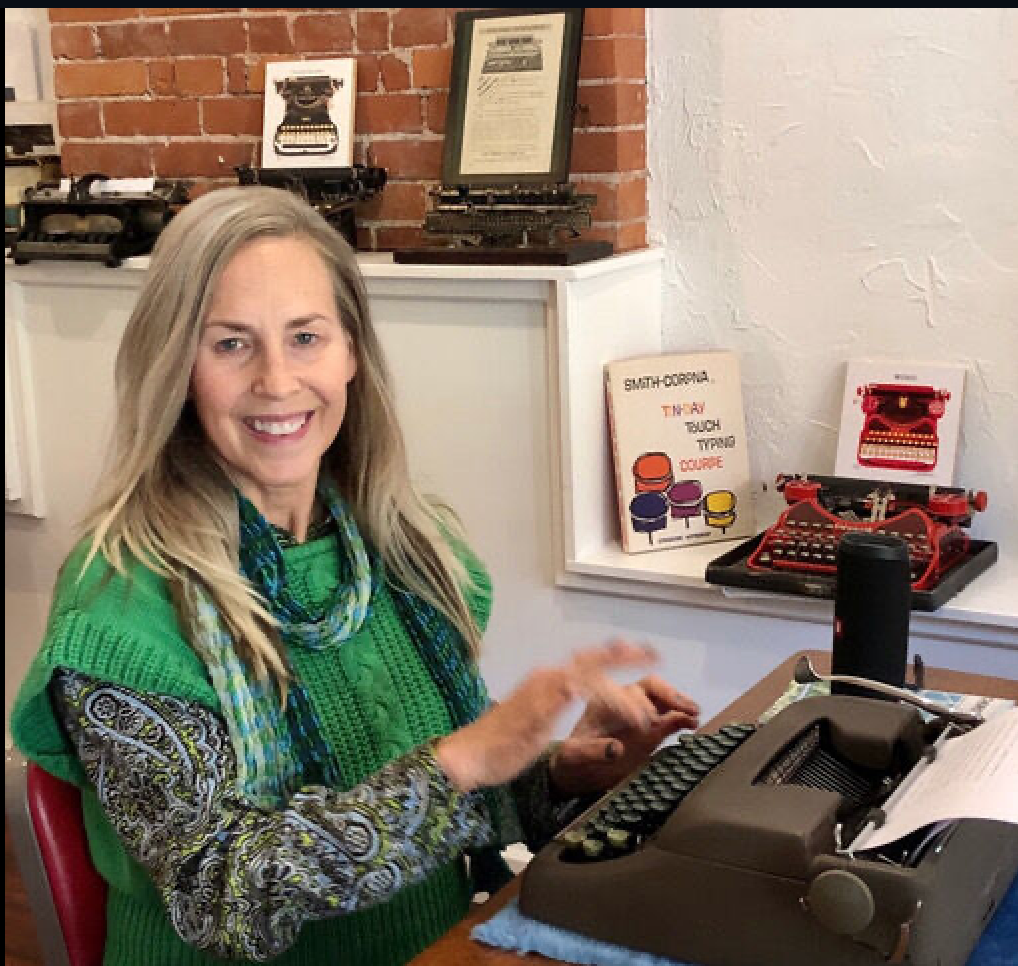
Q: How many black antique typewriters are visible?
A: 3